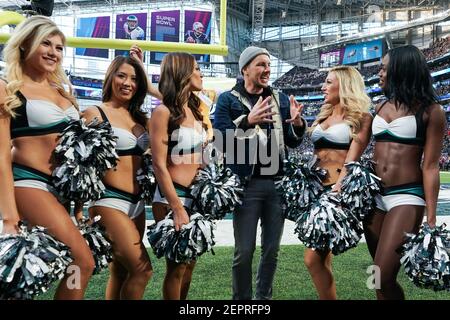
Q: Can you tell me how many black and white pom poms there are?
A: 10